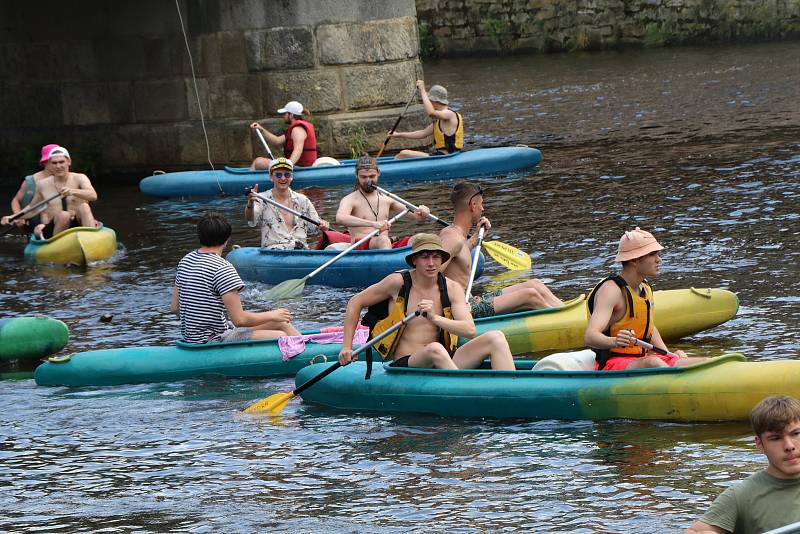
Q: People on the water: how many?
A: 11